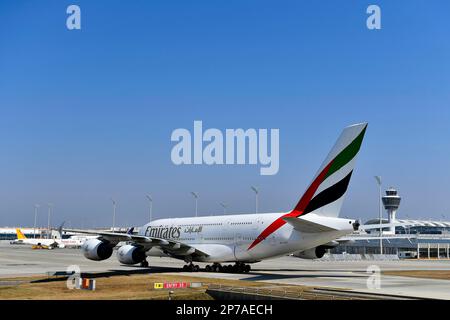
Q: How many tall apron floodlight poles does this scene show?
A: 8